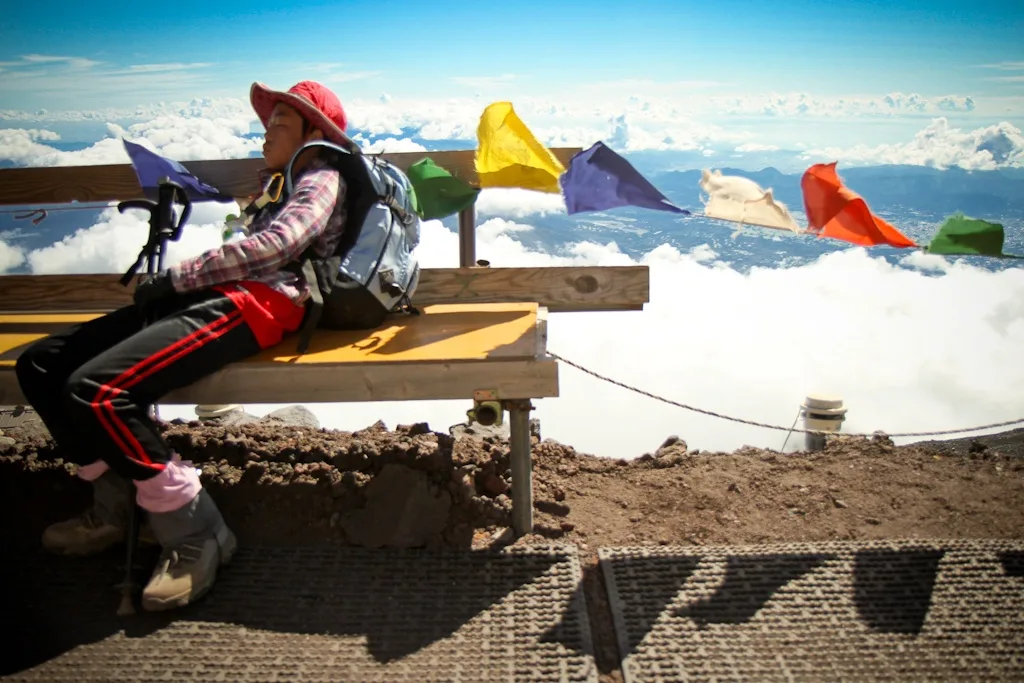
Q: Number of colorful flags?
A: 7